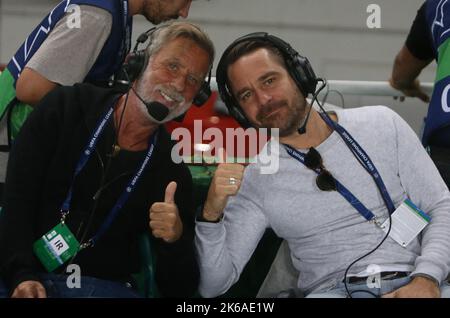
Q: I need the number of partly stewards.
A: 2